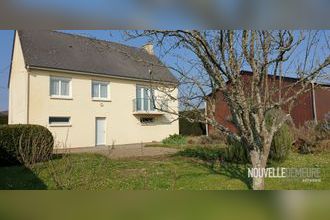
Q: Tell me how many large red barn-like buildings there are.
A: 1